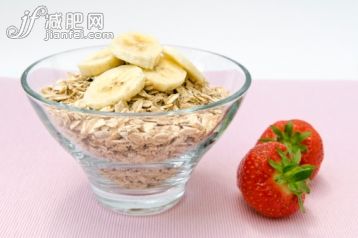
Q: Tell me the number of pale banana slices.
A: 5